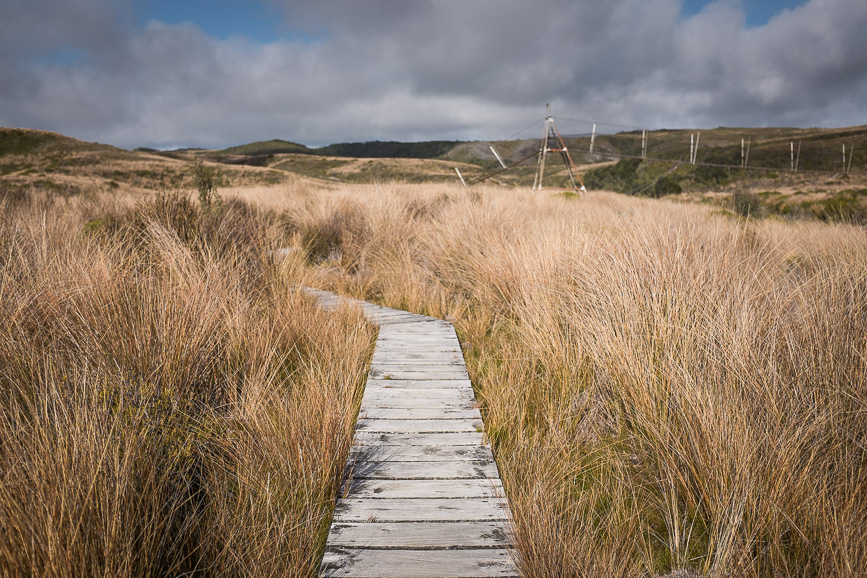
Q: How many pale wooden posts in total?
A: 13